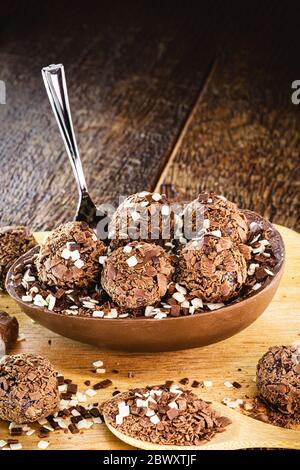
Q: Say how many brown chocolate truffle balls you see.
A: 8